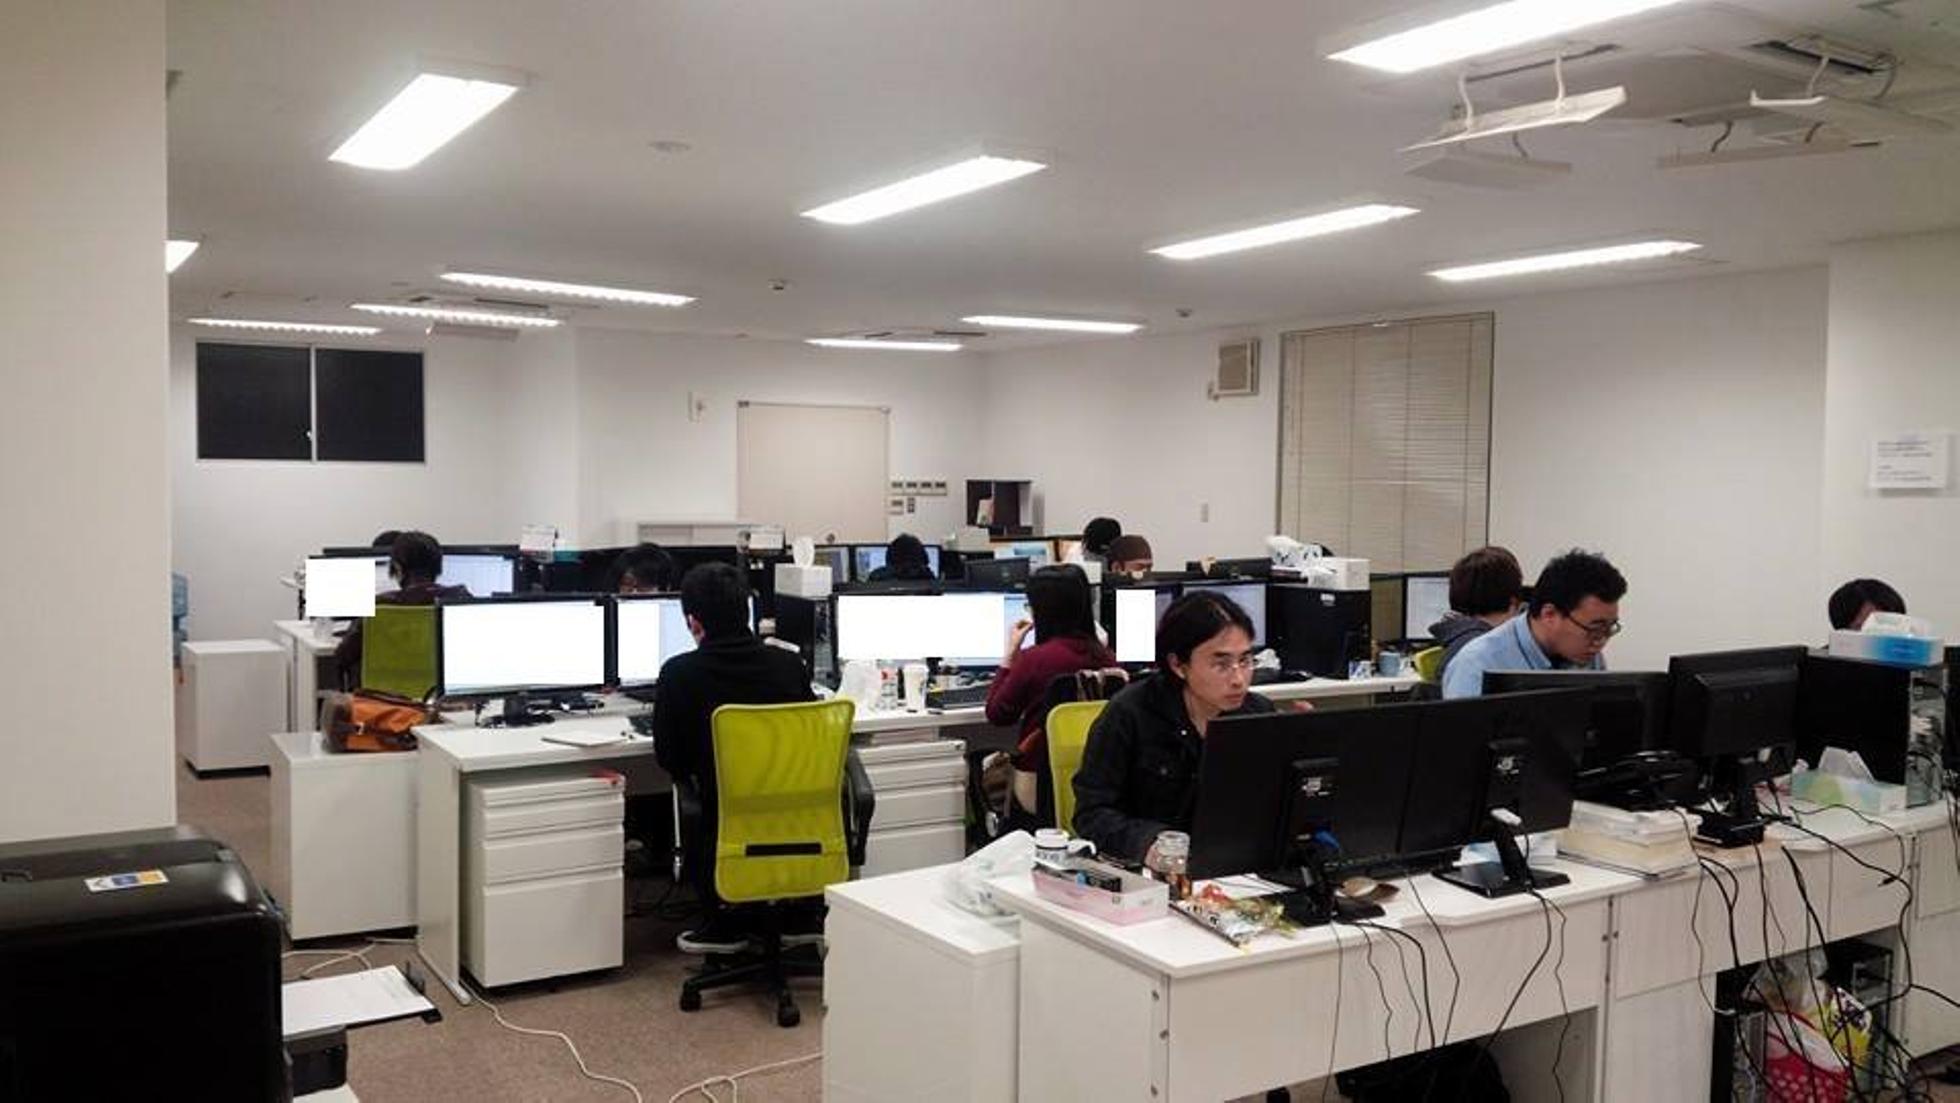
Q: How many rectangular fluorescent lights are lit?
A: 11